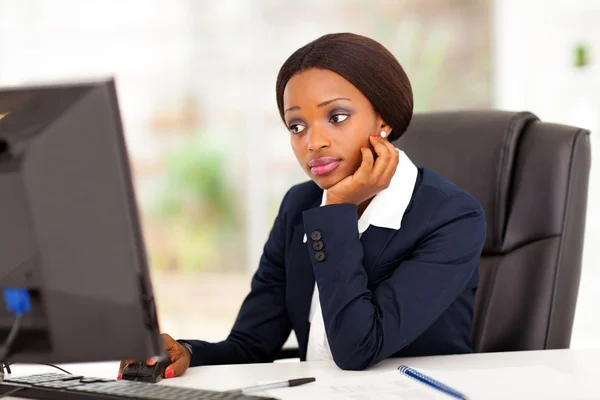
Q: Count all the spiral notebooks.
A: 1